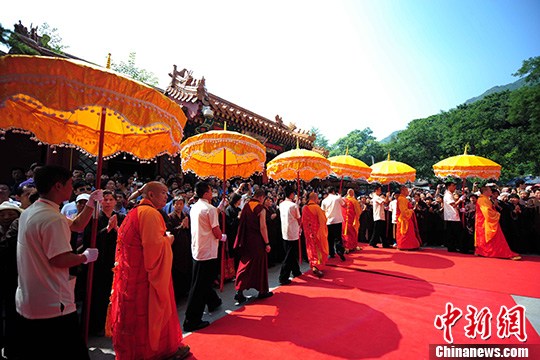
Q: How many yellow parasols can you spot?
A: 6